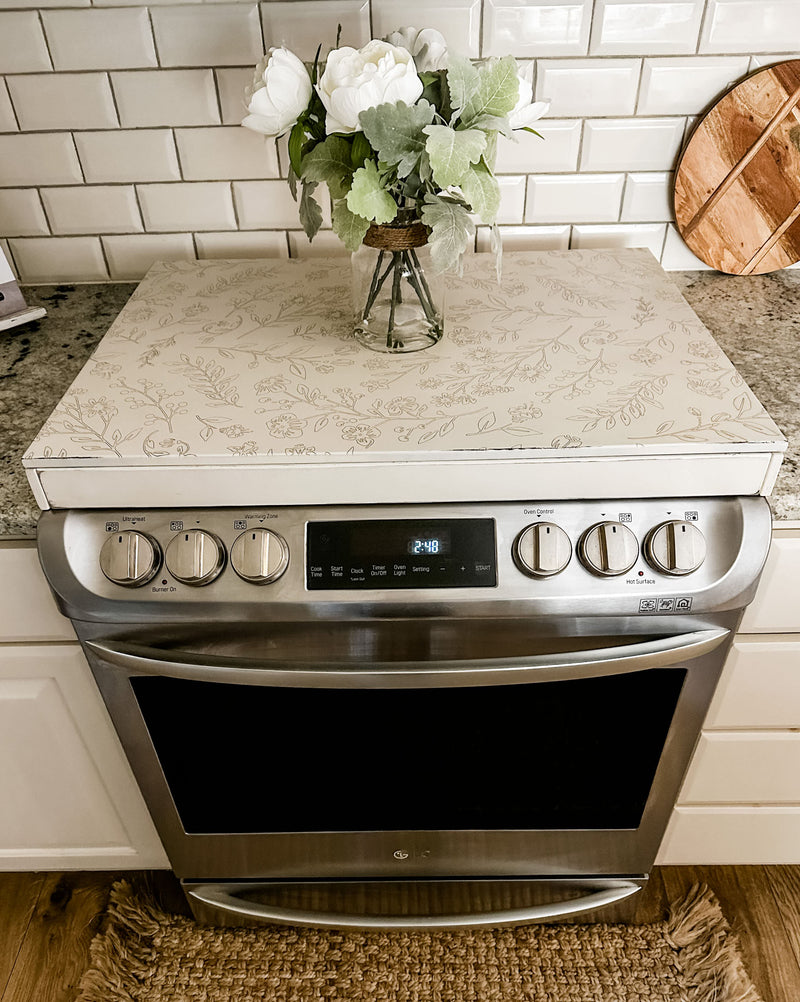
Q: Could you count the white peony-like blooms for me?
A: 4